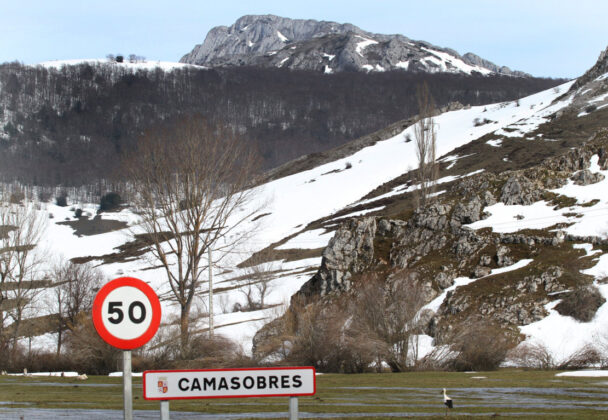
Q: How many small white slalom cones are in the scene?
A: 0